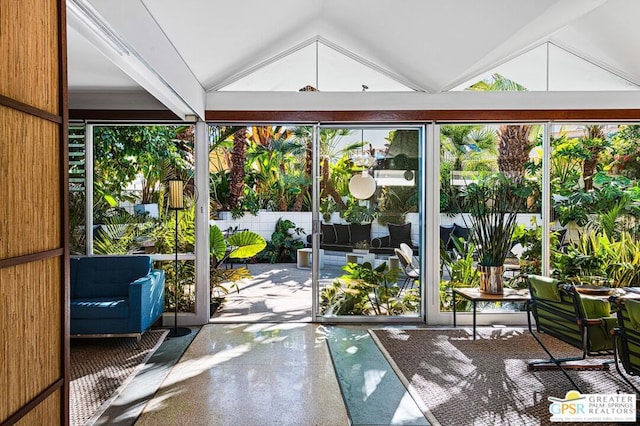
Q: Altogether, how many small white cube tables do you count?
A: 3